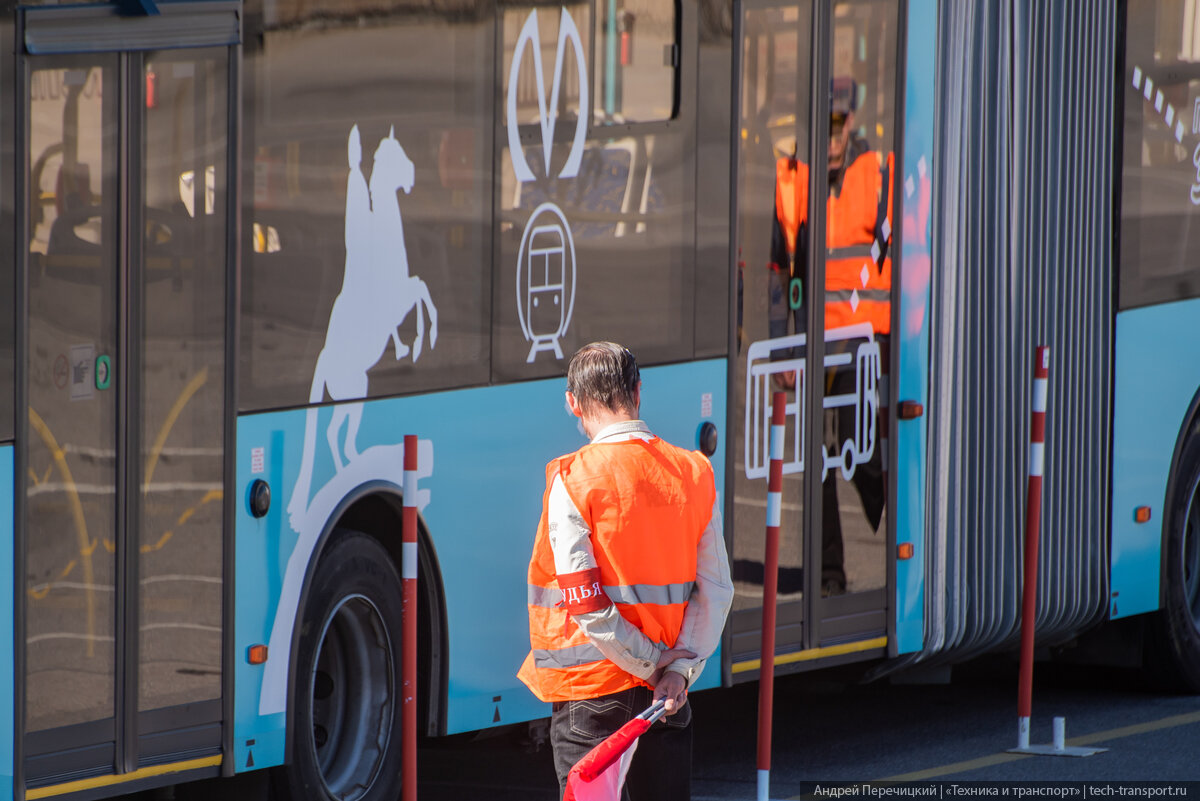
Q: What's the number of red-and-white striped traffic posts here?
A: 3